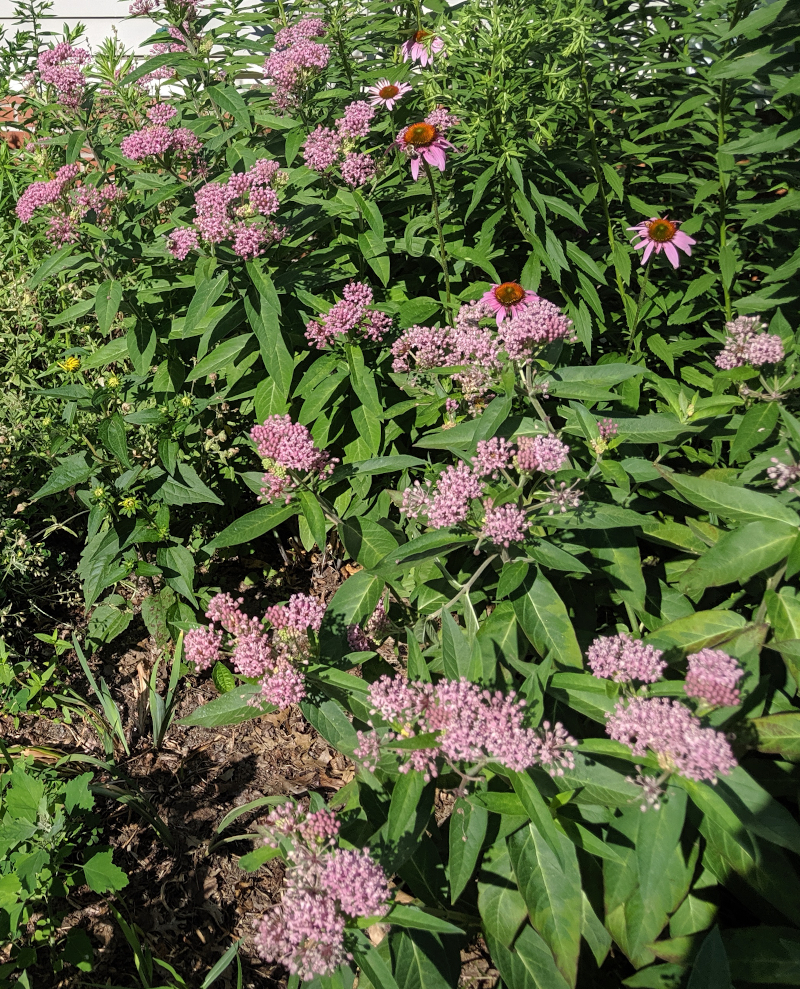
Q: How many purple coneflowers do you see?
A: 5